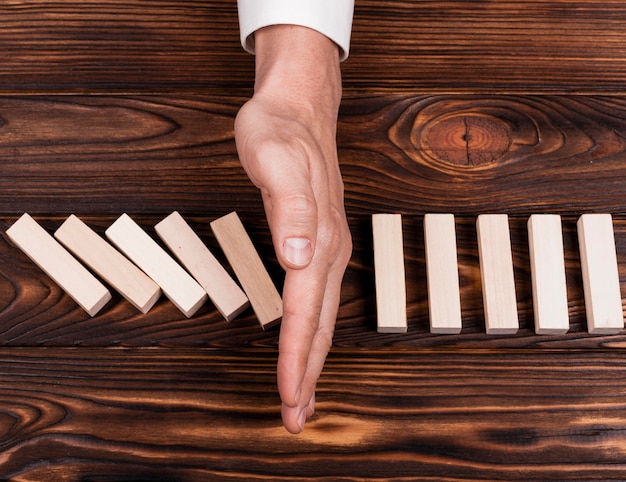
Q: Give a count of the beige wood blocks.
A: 10